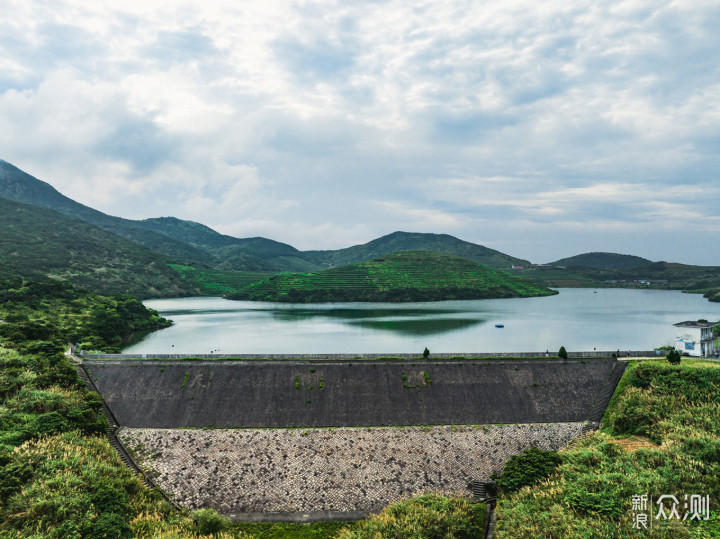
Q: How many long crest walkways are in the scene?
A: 1